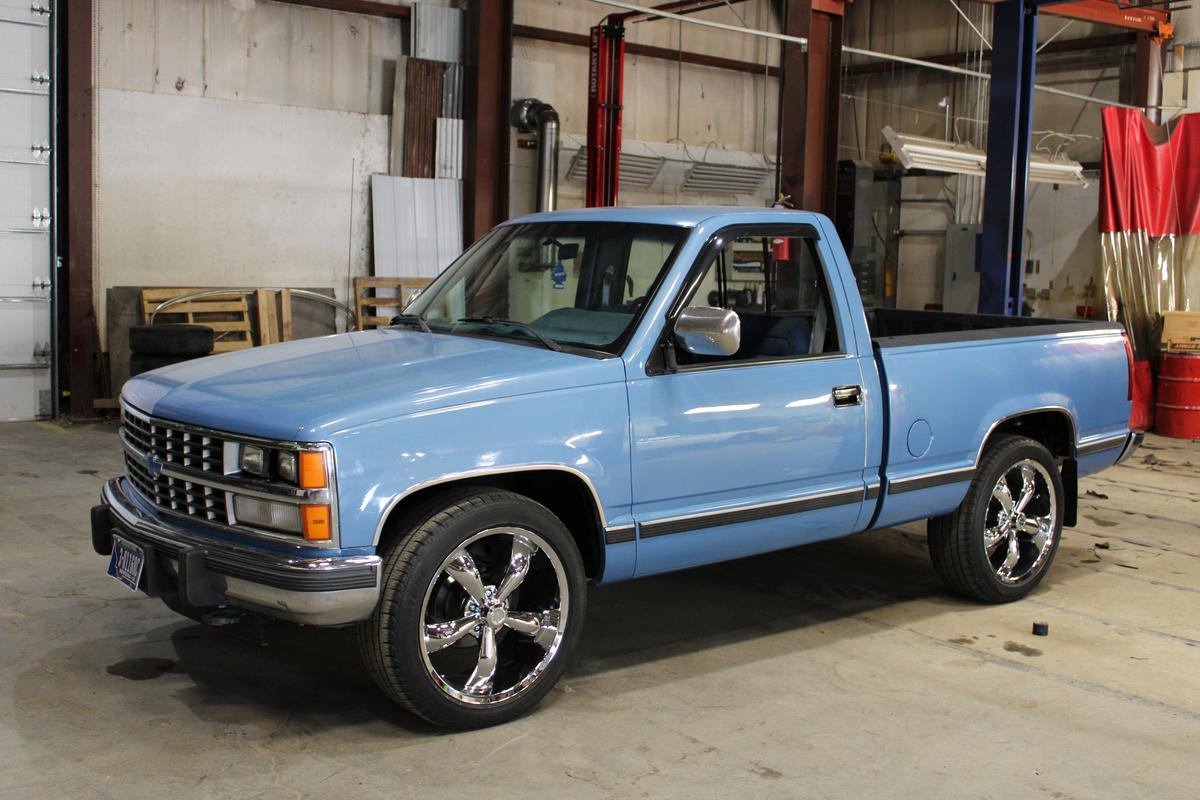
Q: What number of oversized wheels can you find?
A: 2